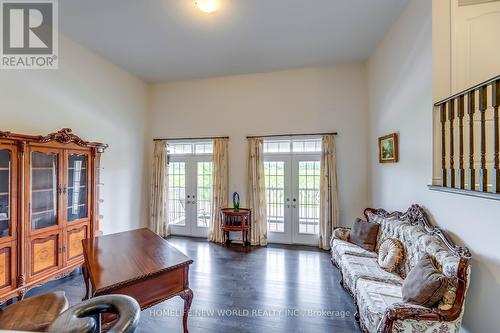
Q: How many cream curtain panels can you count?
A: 4